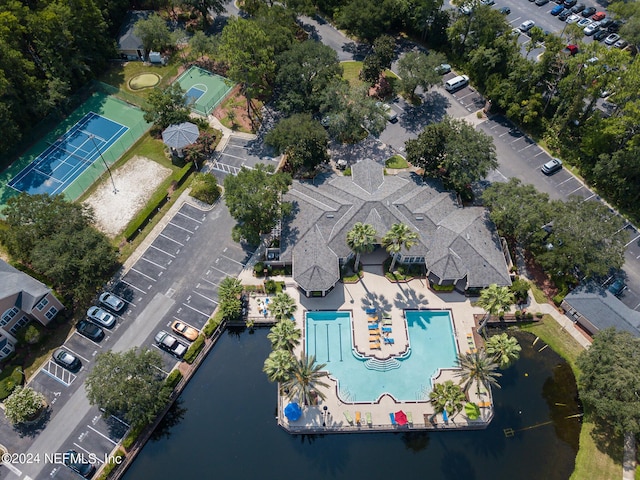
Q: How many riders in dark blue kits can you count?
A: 0